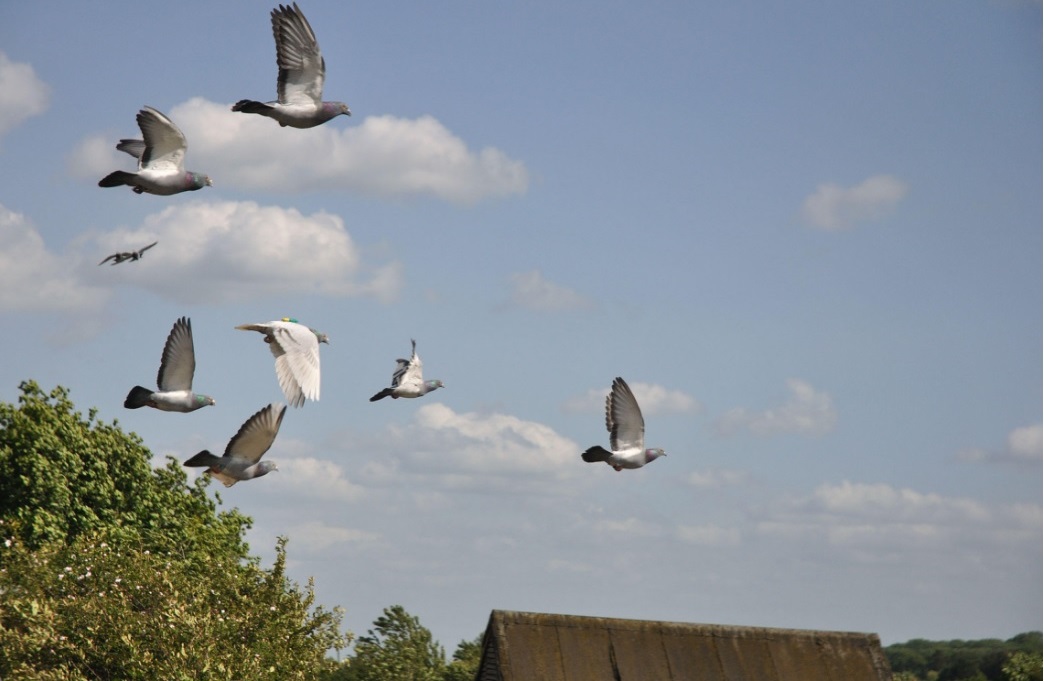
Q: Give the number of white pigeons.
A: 1